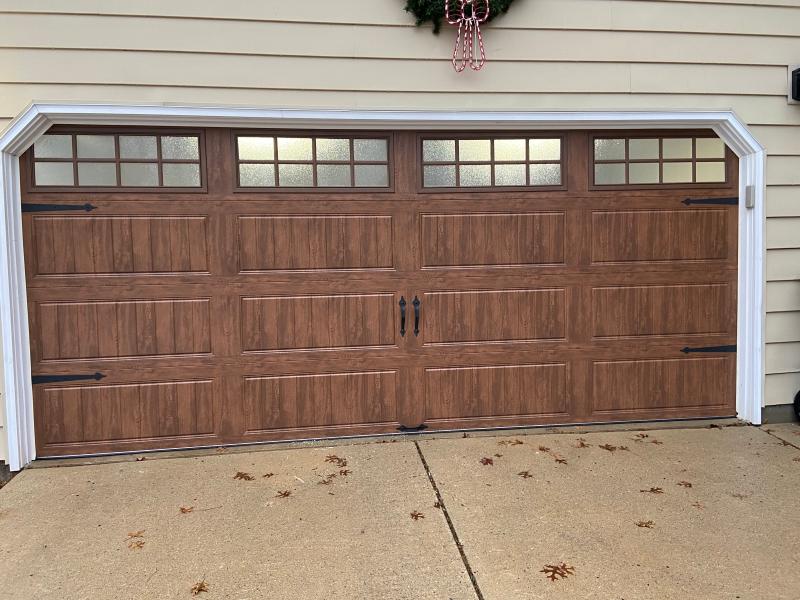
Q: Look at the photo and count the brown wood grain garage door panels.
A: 12